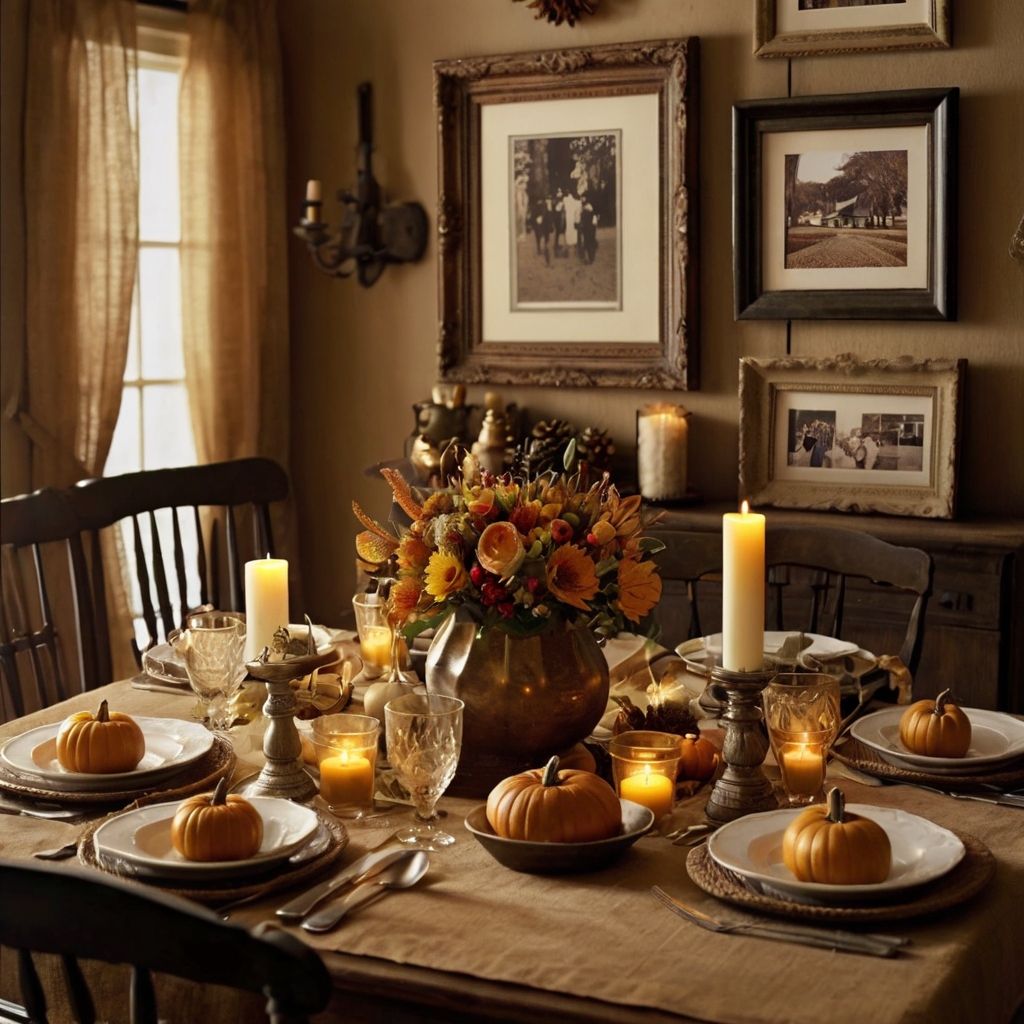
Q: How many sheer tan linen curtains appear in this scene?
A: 2